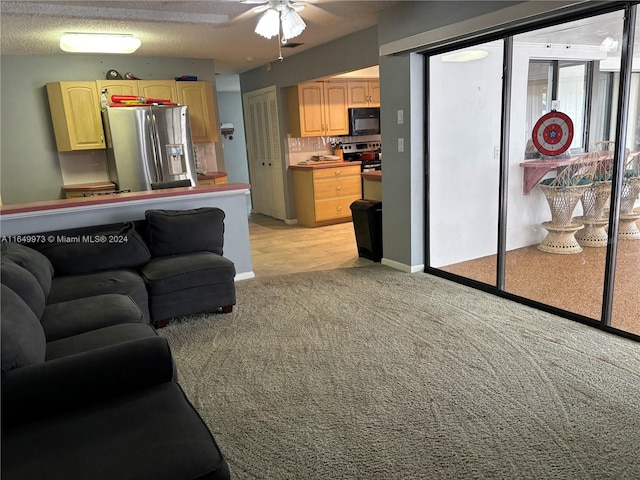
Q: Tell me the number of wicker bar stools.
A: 3